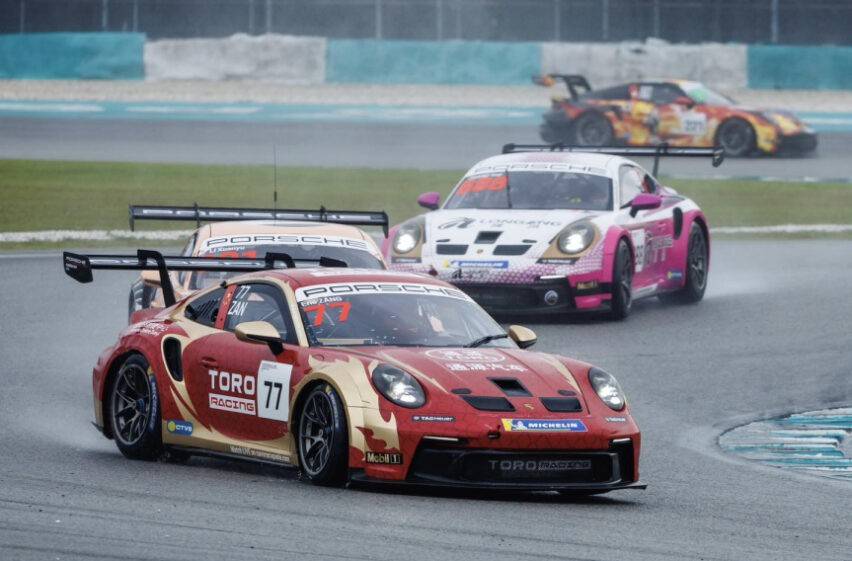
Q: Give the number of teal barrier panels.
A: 3